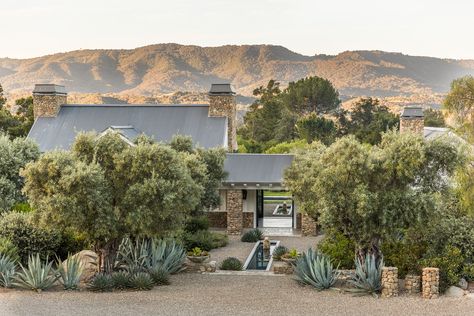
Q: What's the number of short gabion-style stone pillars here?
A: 3